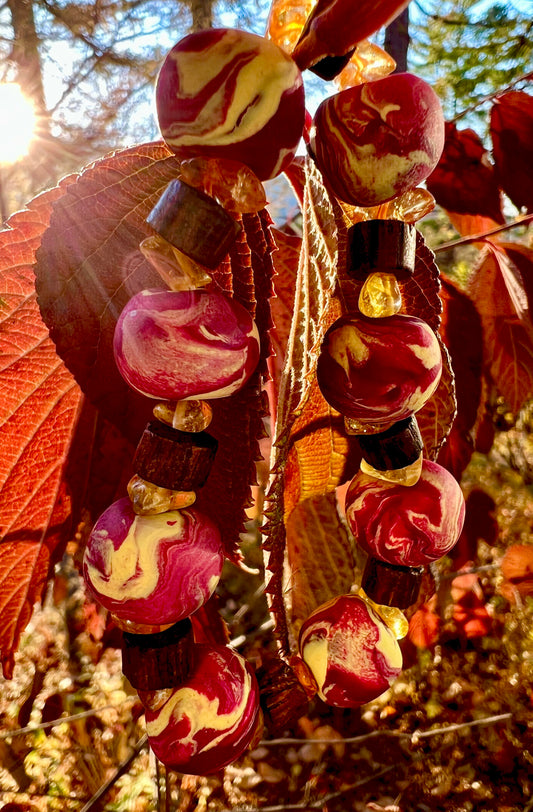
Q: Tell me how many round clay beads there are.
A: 8